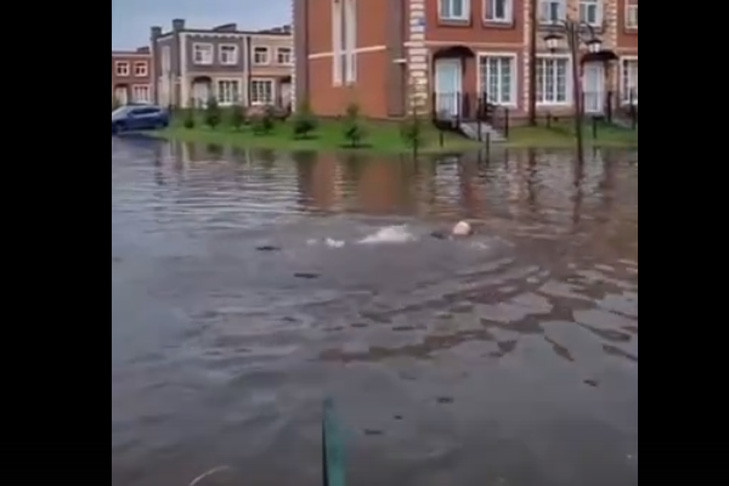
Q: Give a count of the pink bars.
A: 0